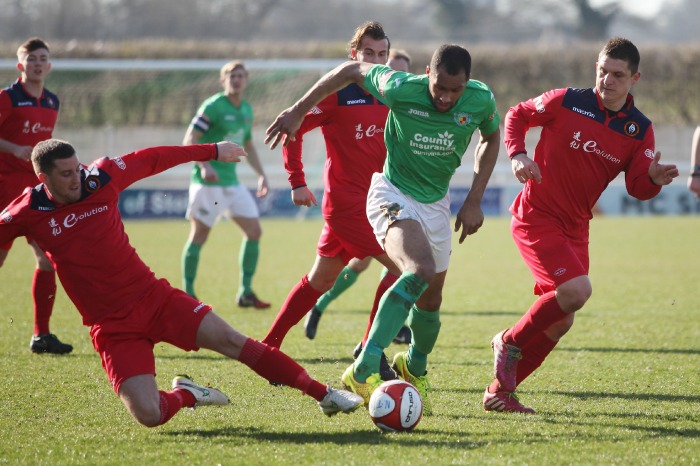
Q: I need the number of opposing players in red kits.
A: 4